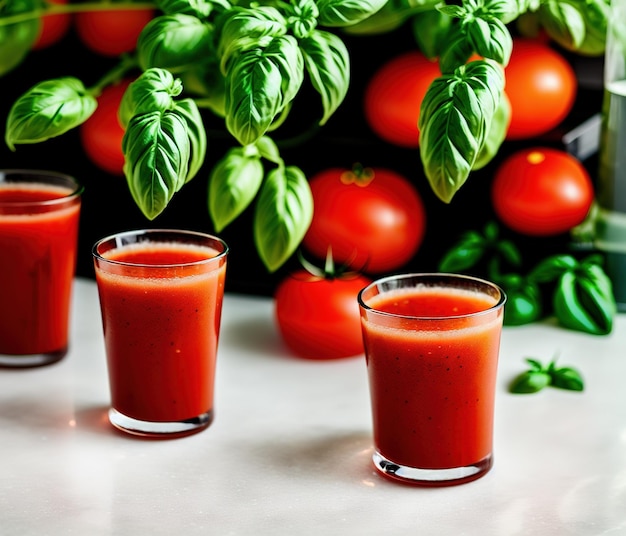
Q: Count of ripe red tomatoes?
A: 8